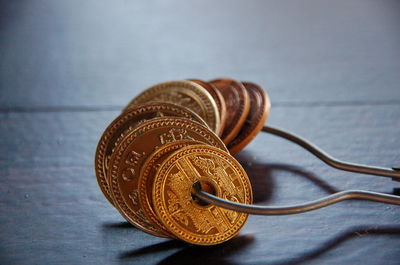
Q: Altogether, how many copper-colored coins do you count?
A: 3